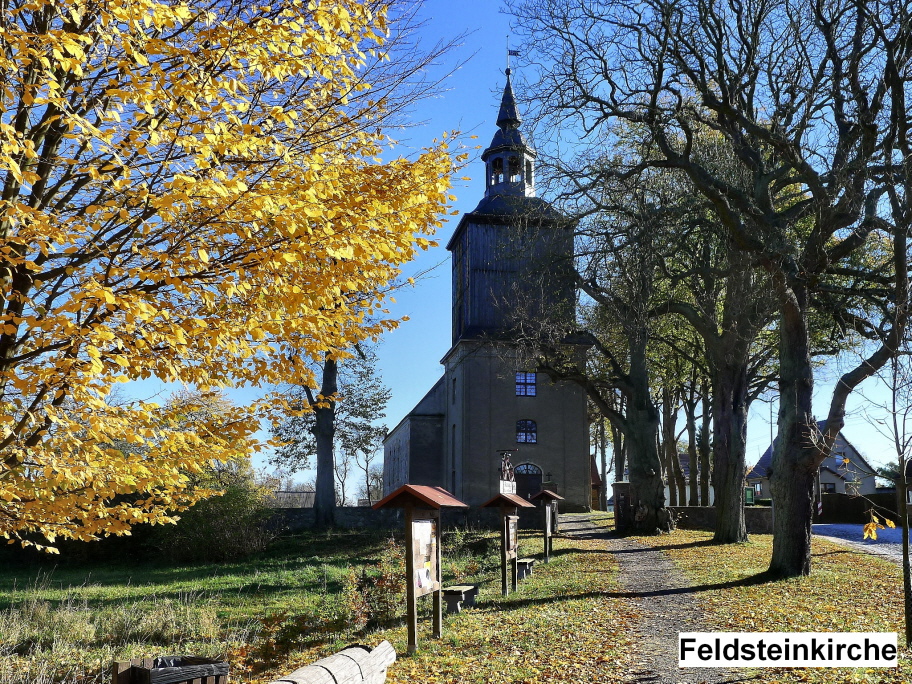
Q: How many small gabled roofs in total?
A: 3